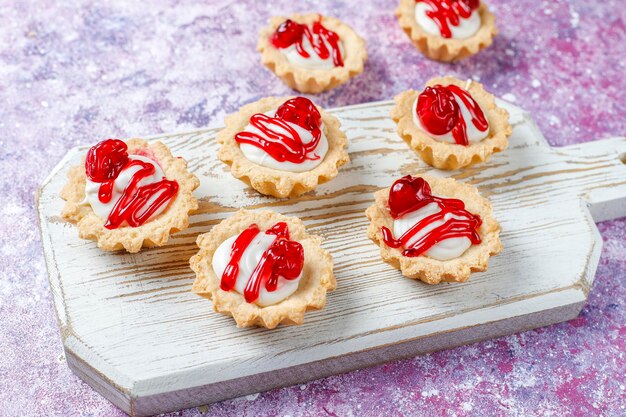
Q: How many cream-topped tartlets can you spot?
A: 7